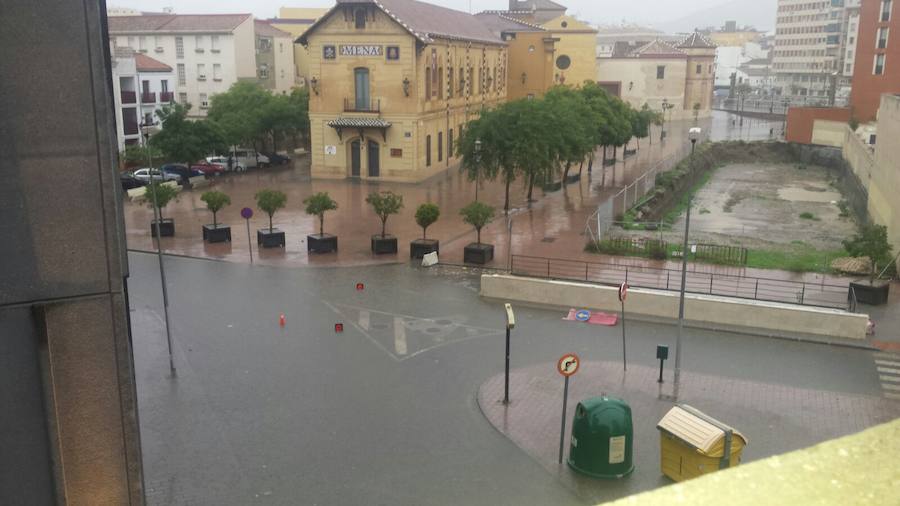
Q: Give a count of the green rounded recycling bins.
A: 1